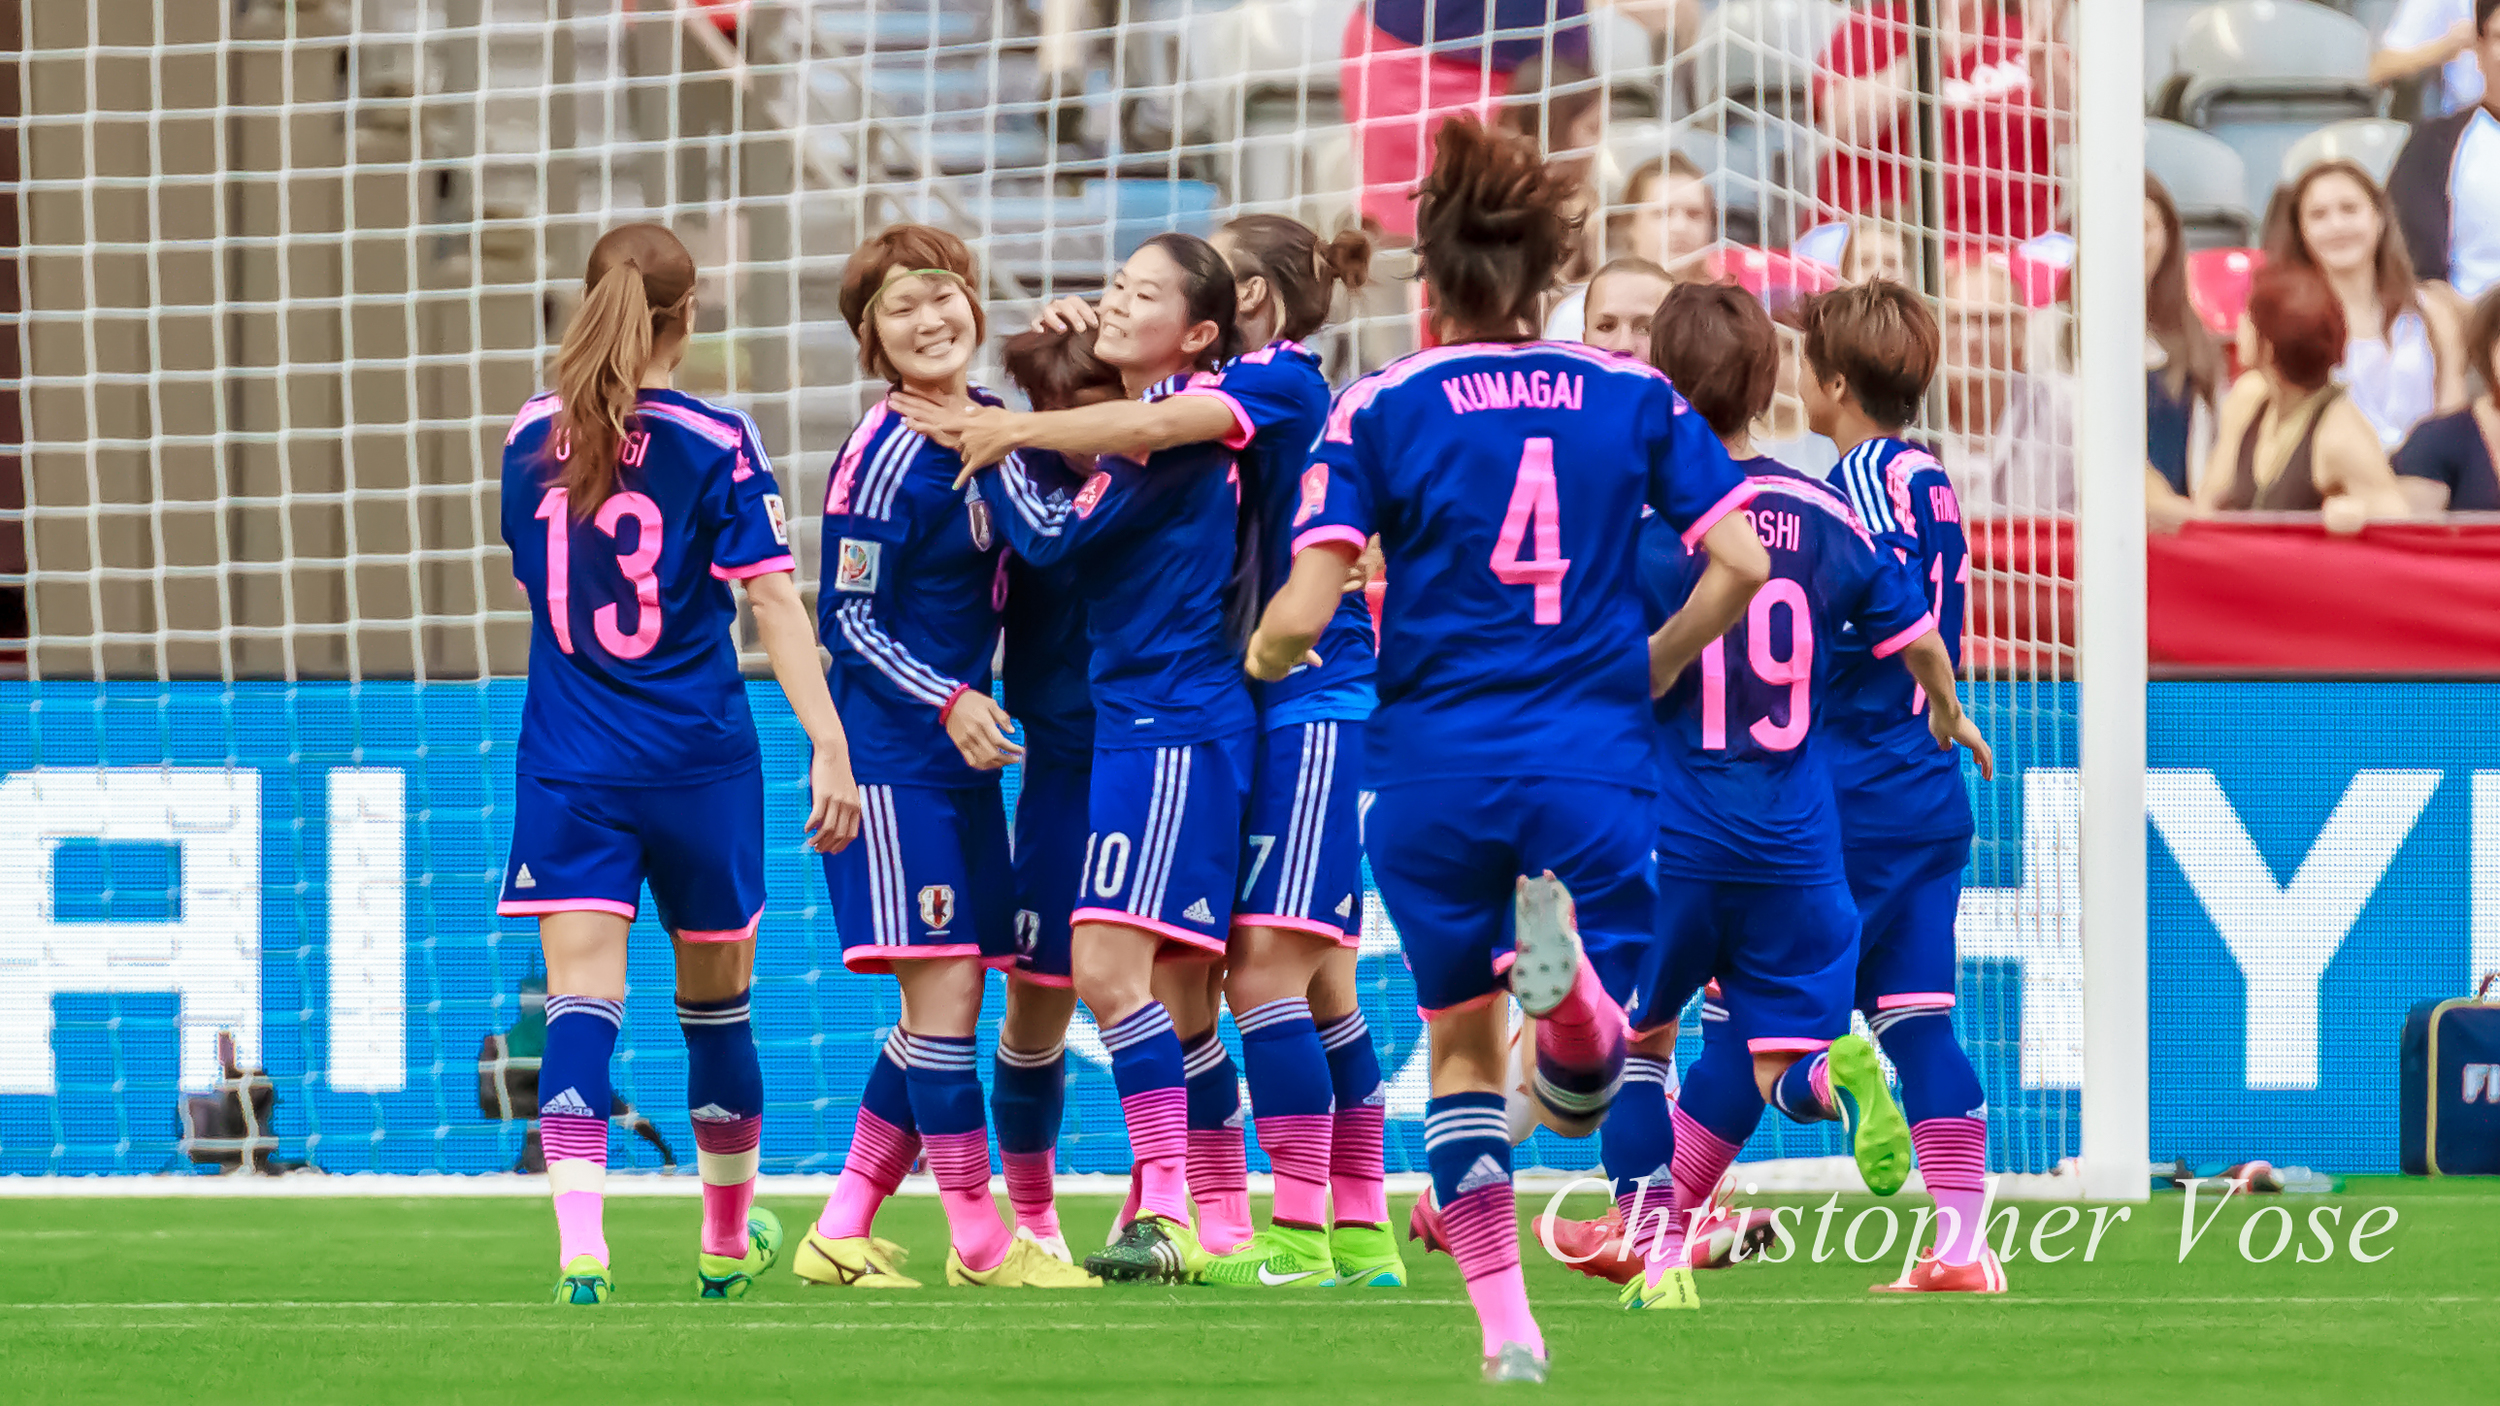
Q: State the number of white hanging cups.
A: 0